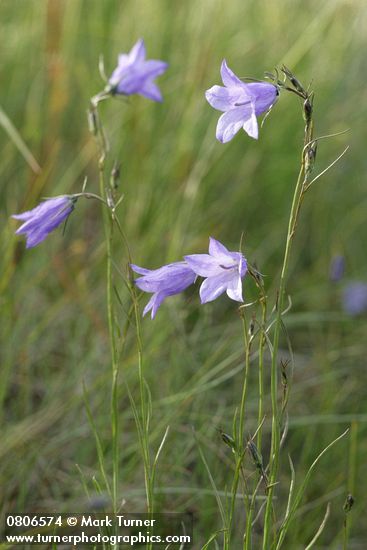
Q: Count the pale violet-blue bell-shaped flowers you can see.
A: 5